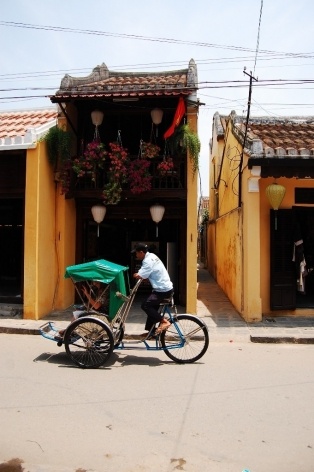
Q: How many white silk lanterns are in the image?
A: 4